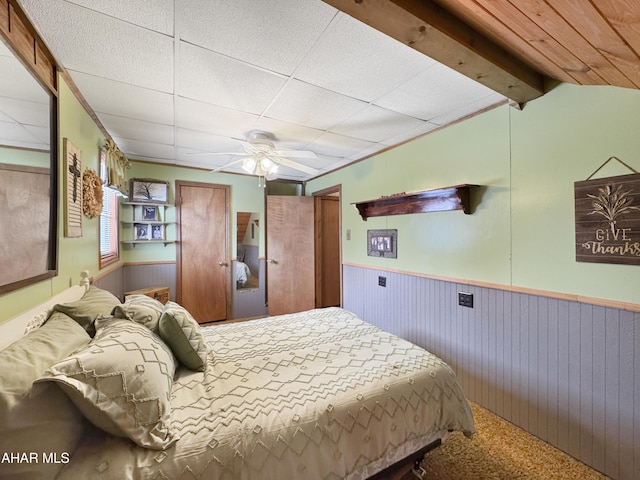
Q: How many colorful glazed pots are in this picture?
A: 0